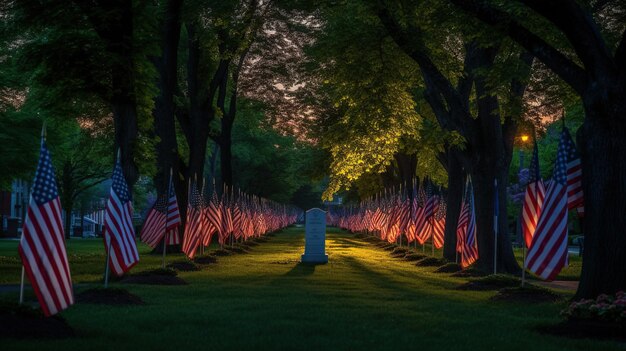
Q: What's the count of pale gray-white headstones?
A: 1